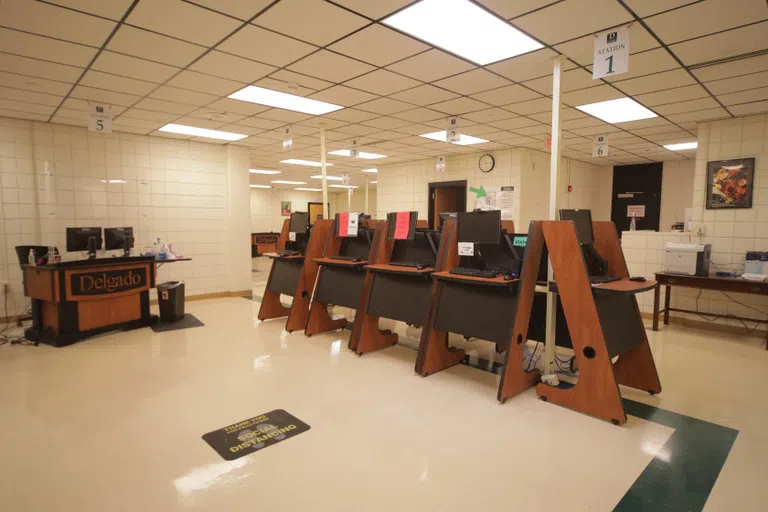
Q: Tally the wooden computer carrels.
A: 5